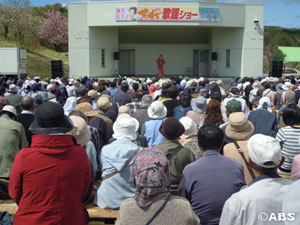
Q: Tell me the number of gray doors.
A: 2